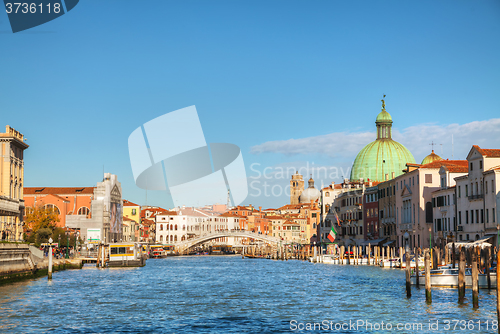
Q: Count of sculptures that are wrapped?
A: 0